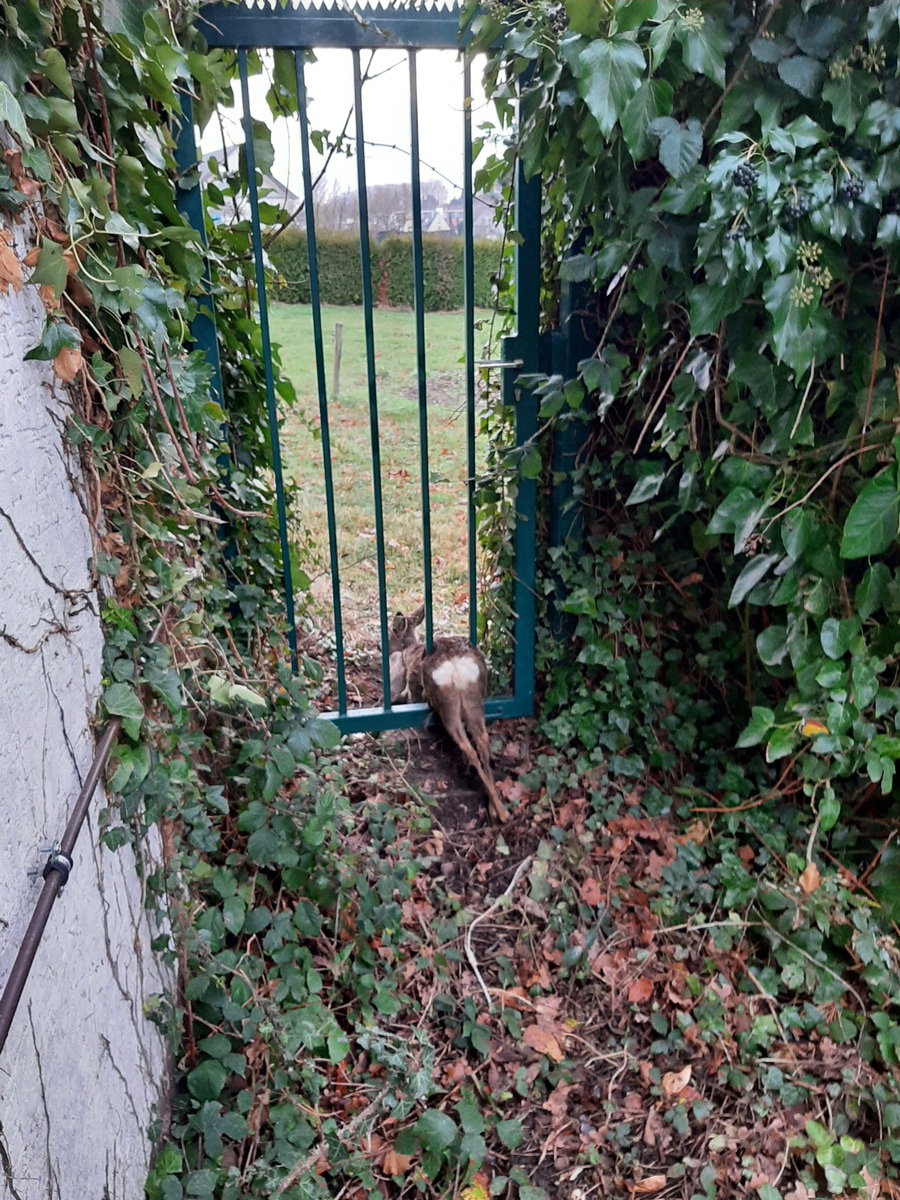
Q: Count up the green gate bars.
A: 5